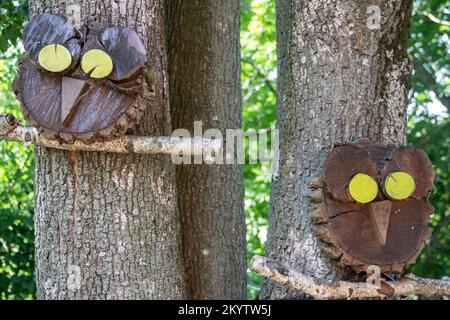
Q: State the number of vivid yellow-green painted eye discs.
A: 4